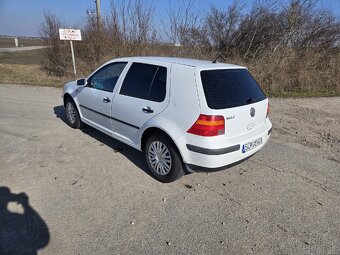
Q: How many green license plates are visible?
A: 0